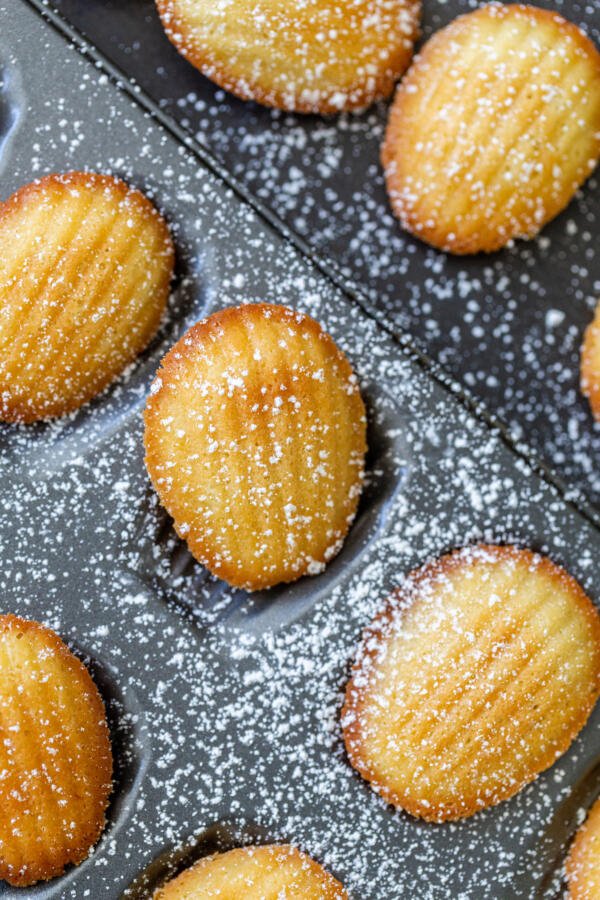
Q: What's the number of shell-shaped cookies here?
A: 9